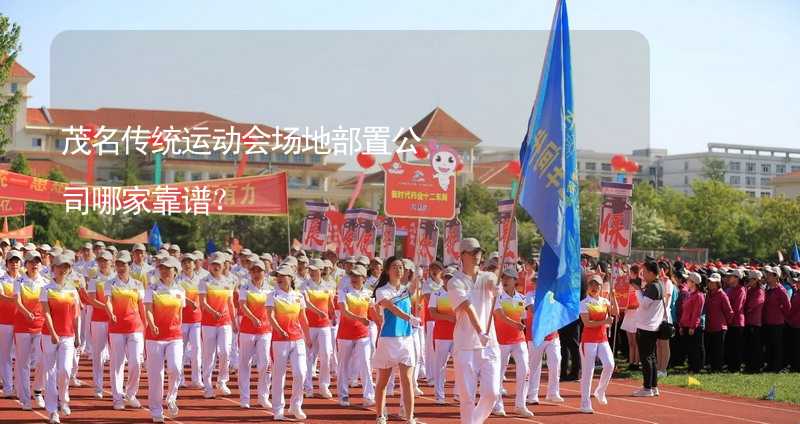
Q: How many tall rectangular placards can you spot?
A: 8